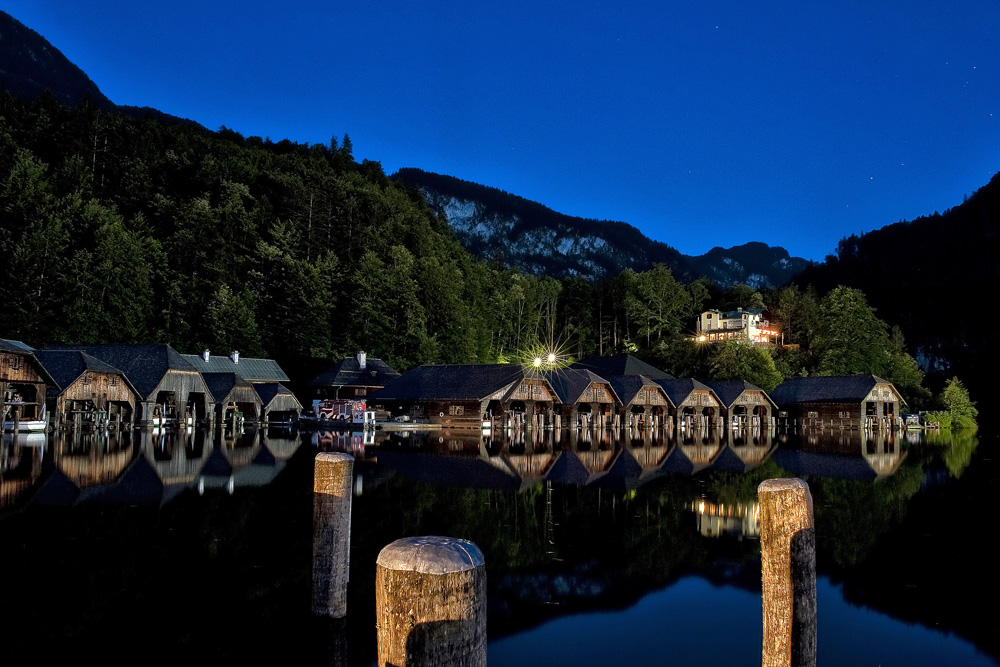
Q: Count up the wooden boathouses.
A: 11